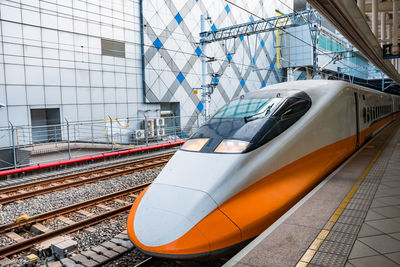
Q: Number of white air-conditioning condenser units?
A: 4